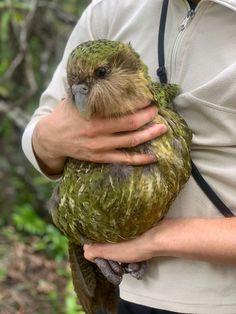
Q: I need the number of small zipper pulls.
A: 1